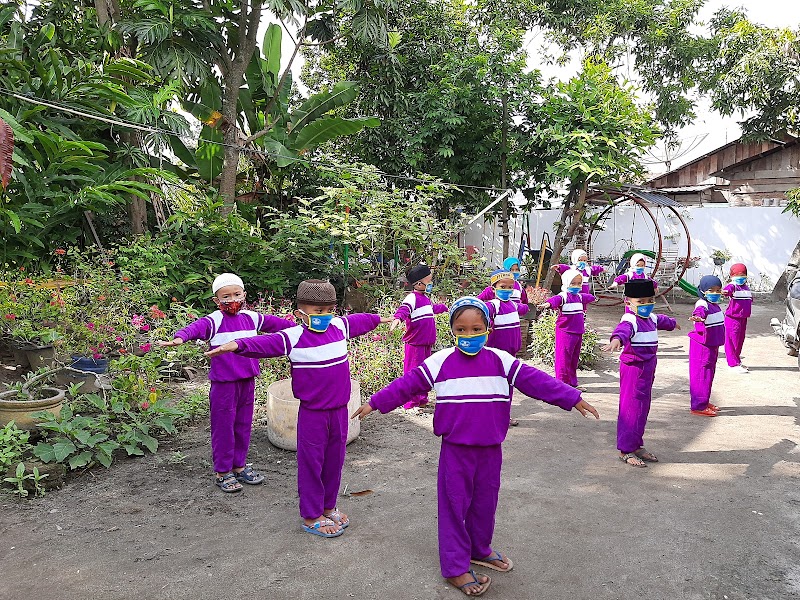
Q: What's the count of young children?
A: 12